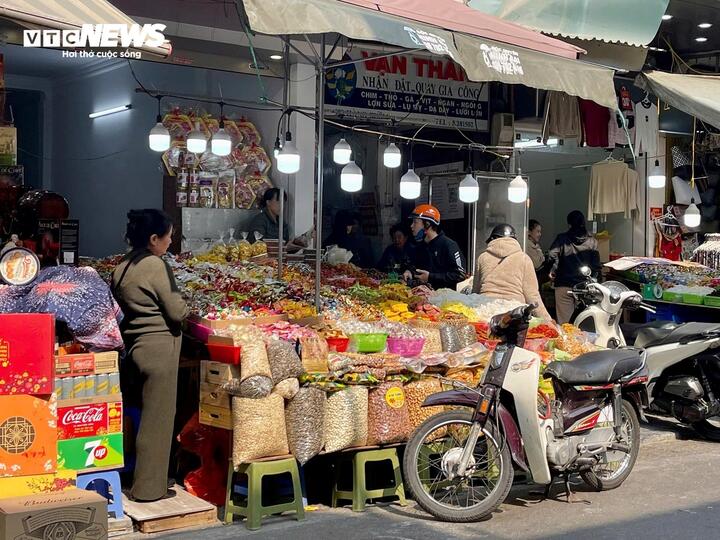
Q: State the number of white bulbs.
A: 12